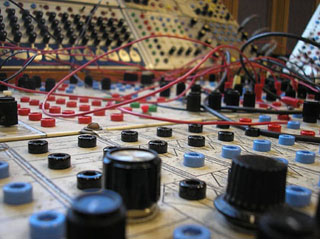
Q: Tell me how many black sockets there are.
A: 14